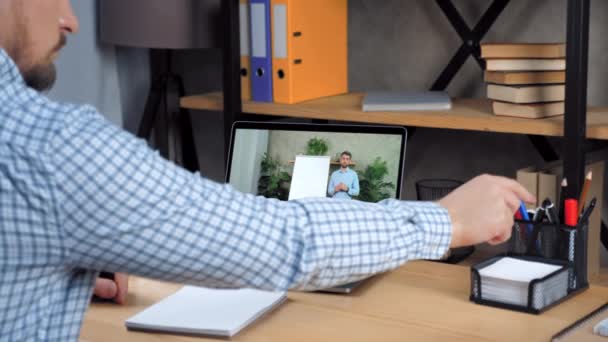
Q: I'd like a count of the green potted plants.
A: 3